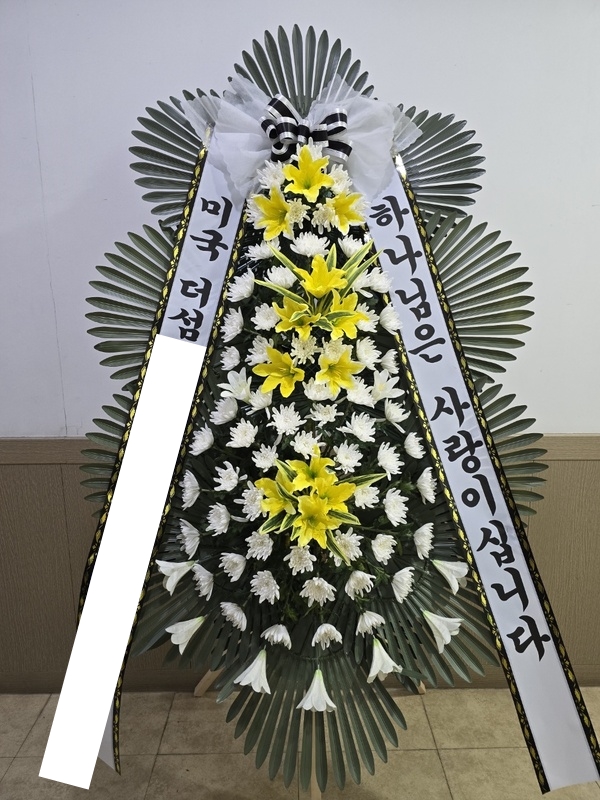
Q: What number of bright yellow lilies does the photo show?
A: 12